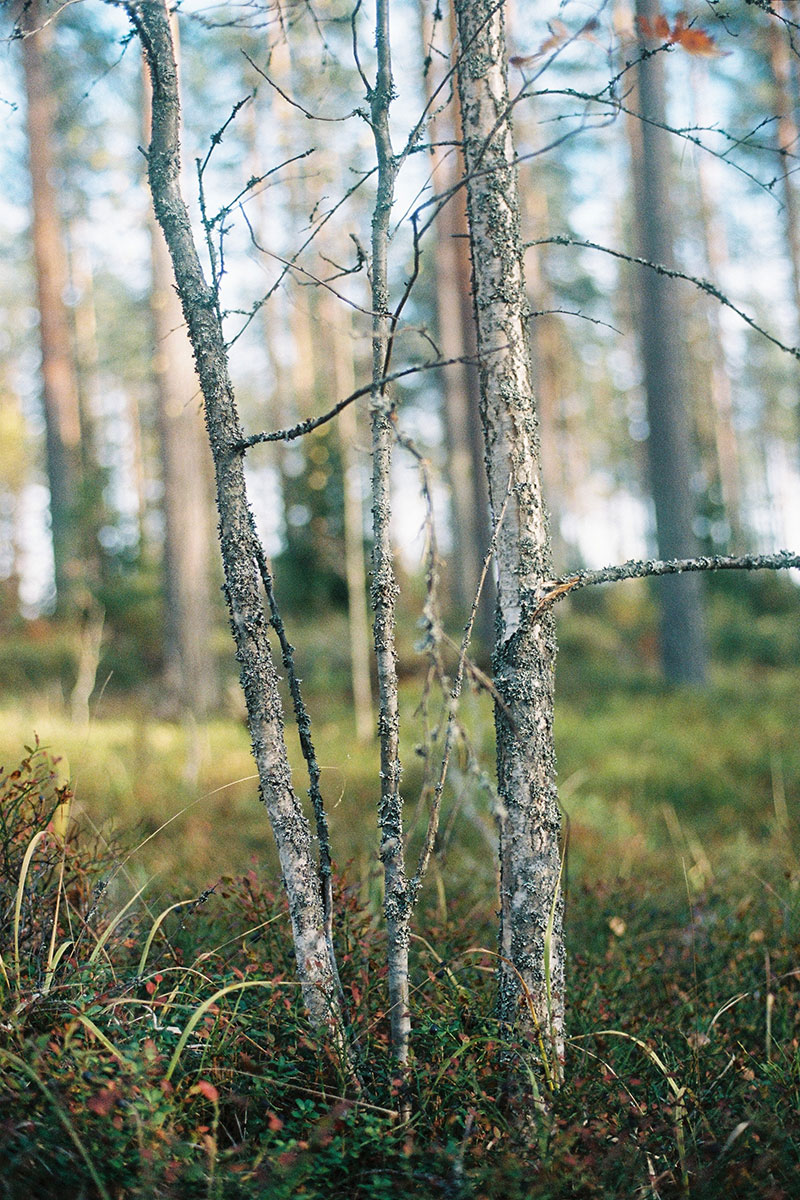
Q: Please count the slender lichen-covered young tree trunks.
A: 3